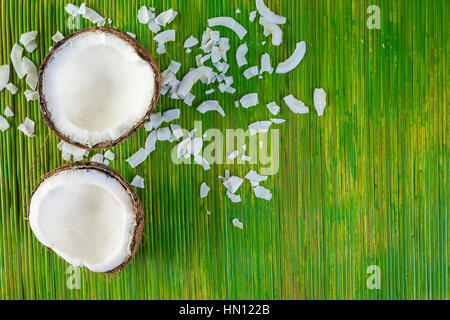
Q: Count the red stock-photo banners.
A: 0